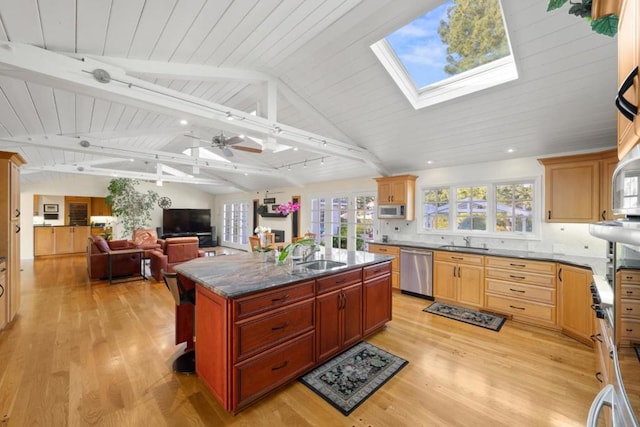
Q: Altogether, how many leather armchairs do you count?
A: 2